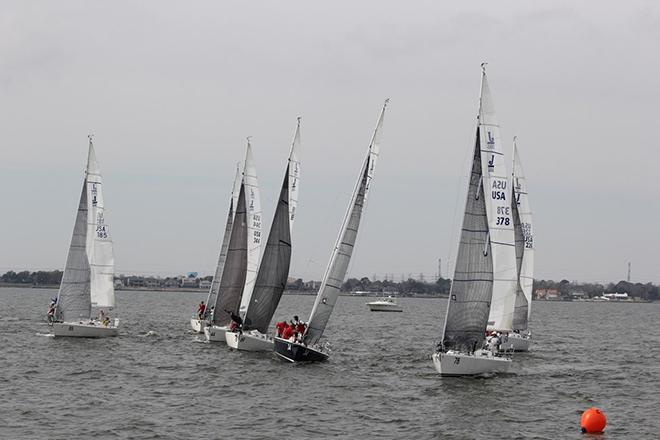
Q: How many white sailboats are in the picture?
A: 6